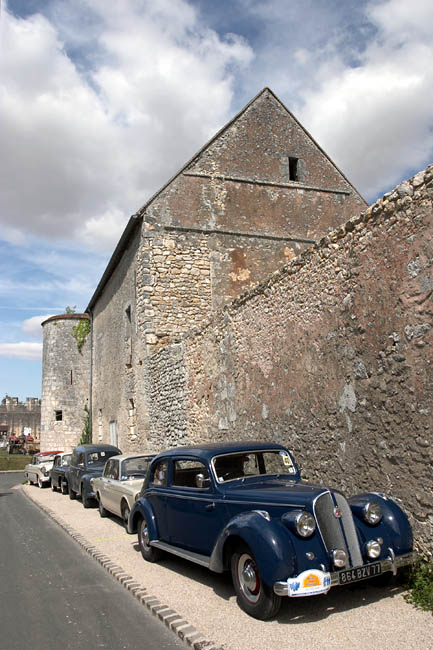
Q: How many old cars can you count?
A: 5